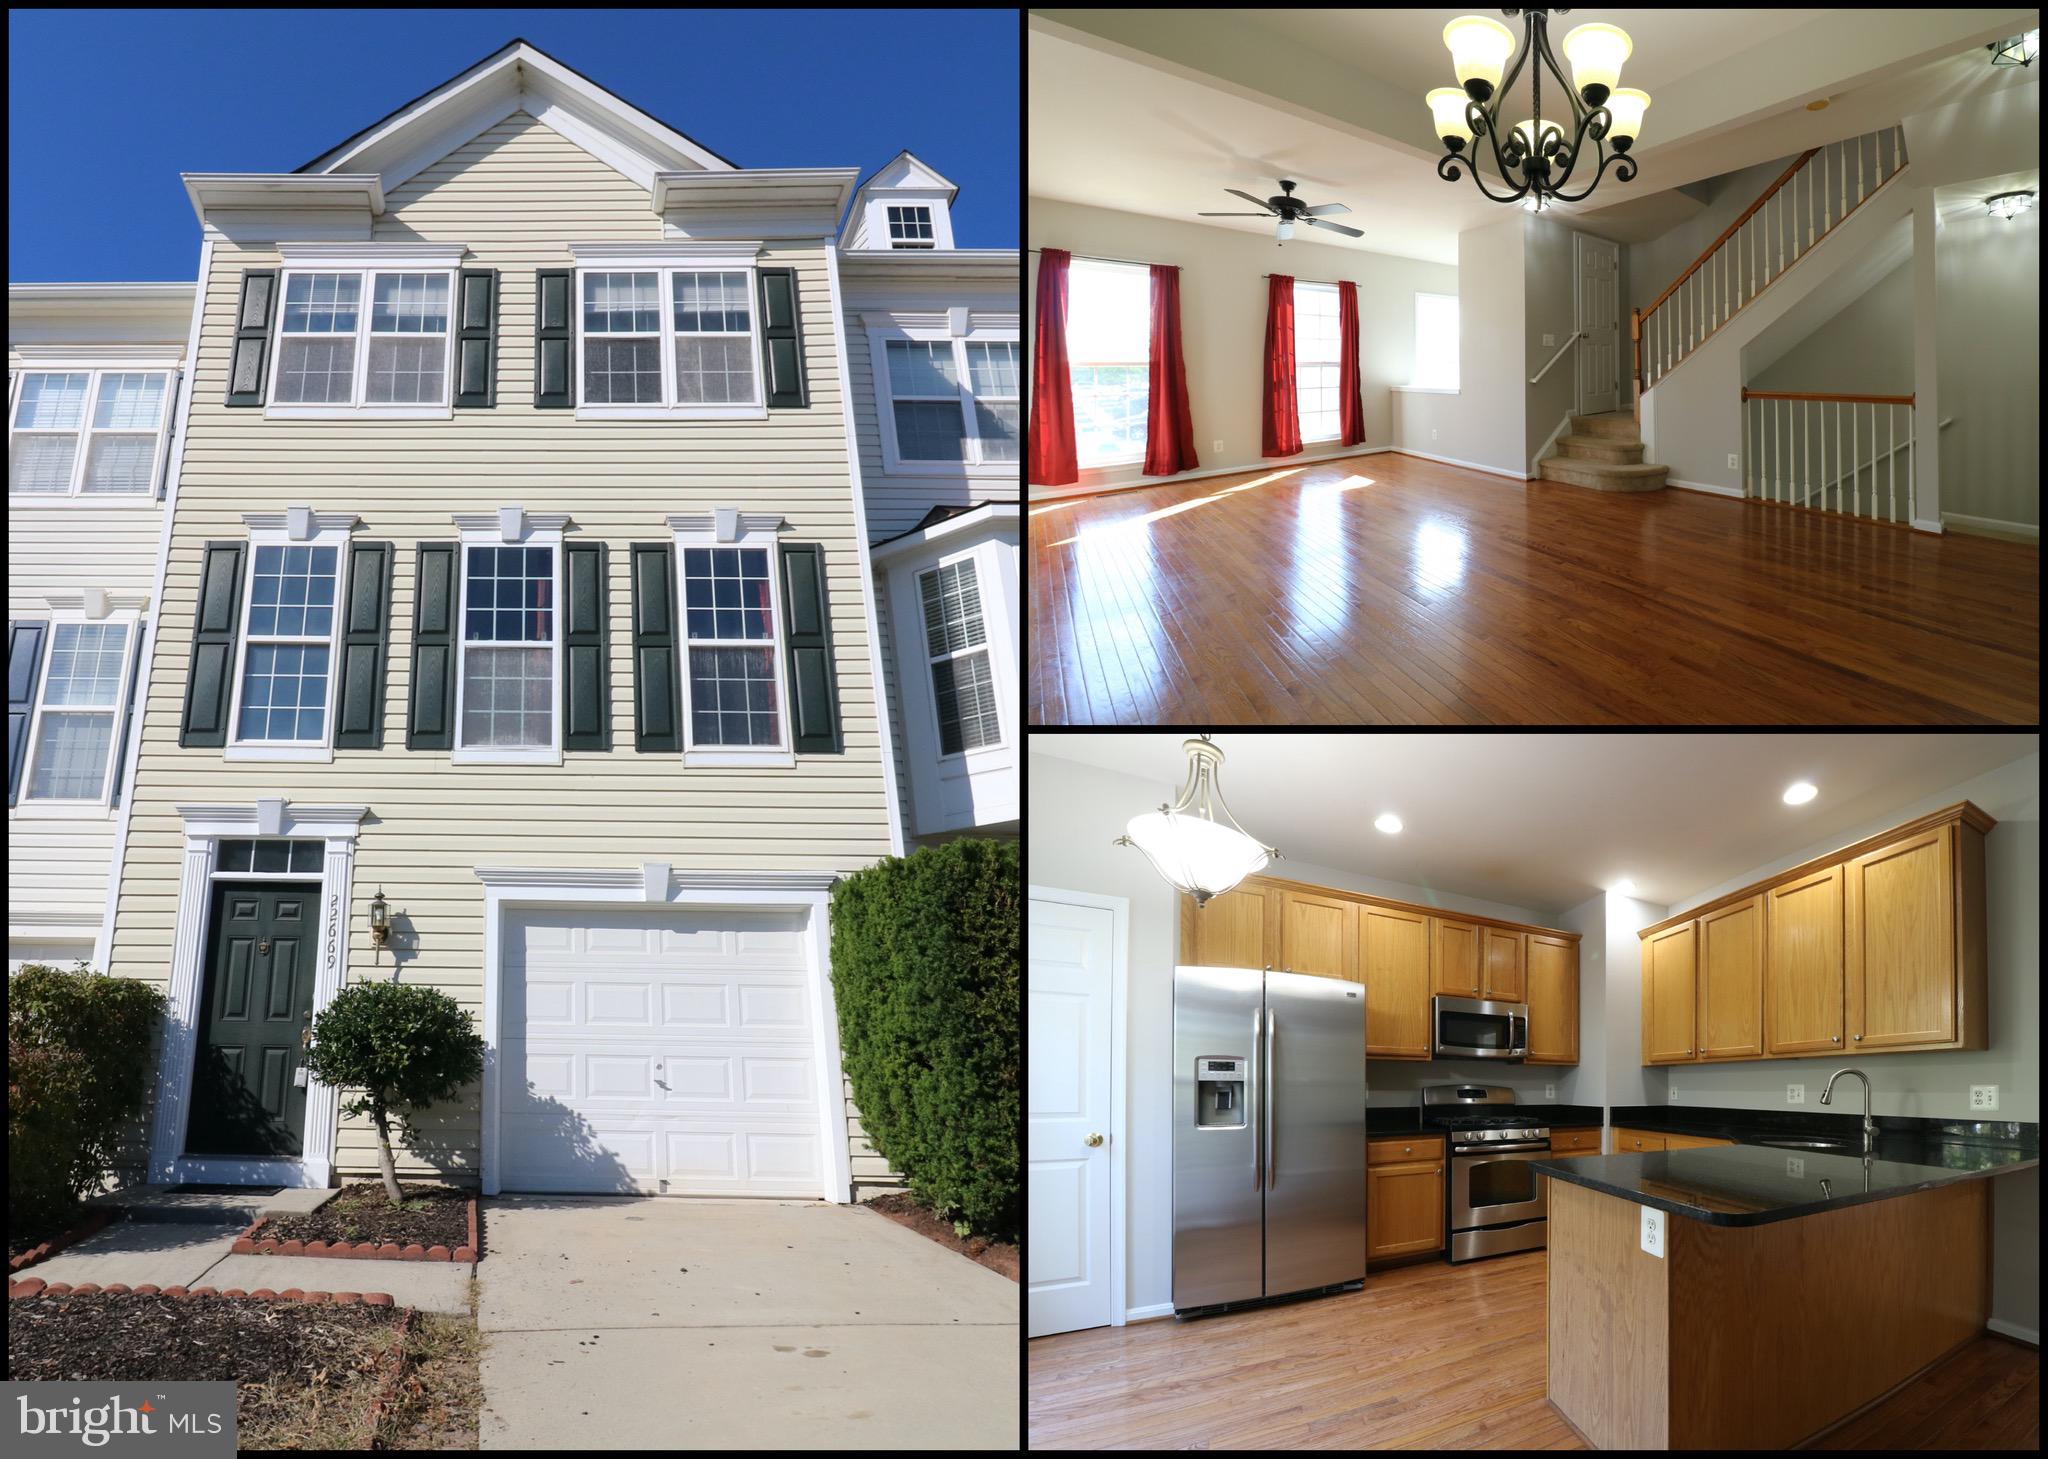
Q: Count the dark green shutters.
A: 10